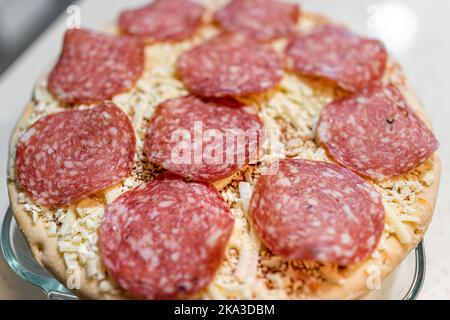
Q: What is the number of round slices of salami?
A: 10